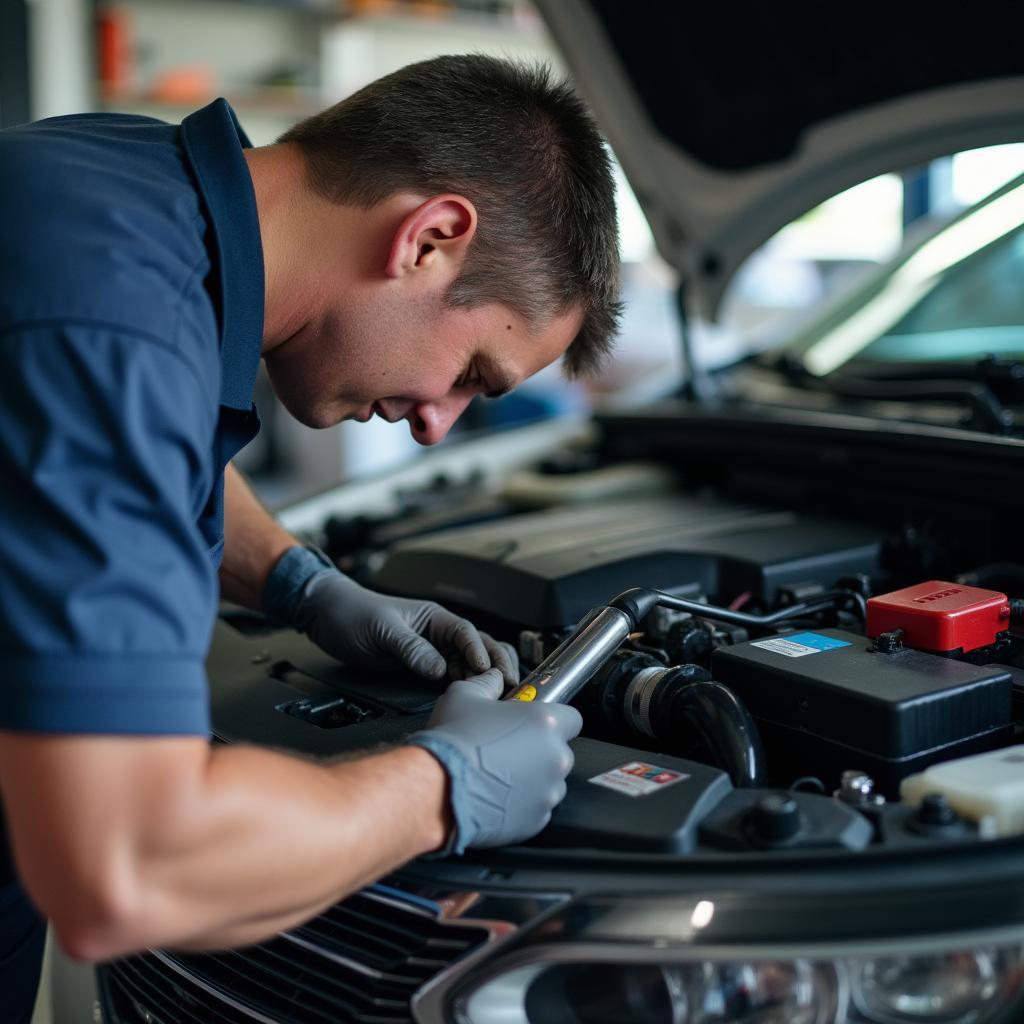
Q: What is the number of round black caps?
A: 2